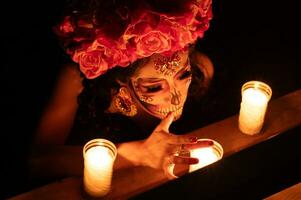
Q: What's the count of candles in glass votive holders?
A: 3